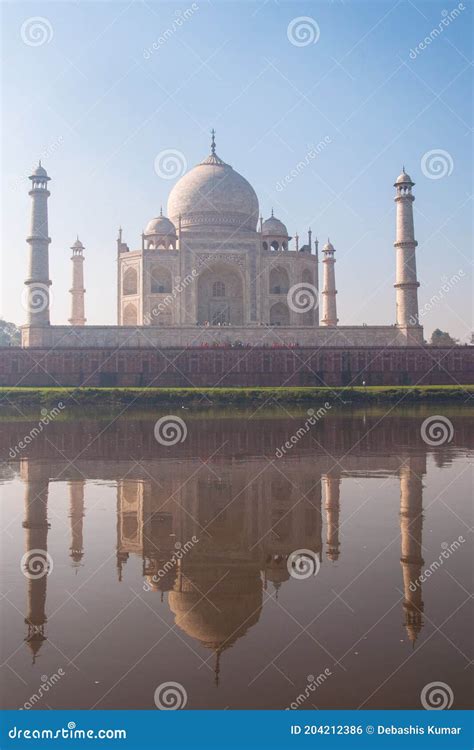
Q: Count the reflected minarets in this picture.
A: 4